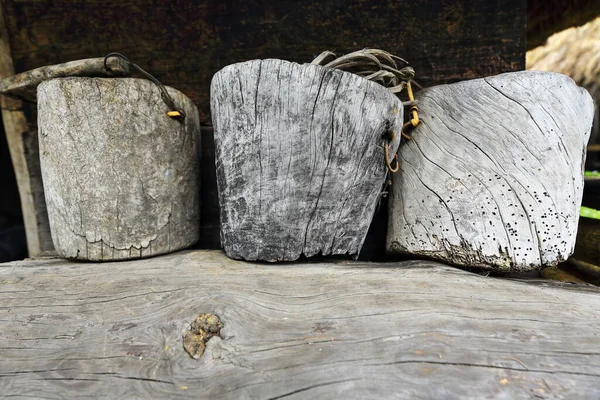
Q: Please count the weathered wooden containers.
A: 3